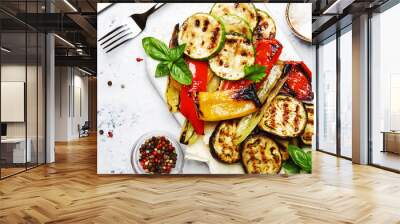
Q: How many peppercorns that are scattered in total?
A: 5